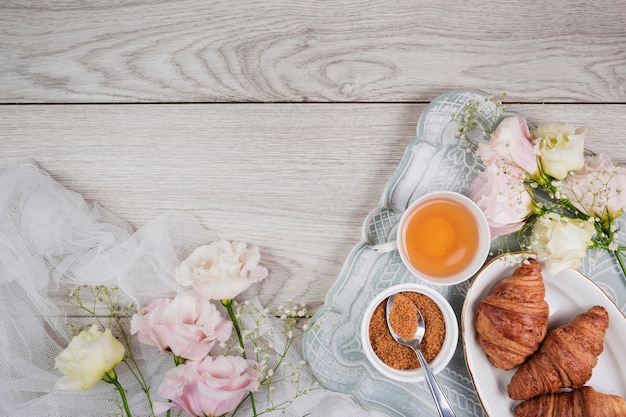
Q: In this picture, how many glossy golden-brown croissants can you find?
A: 3